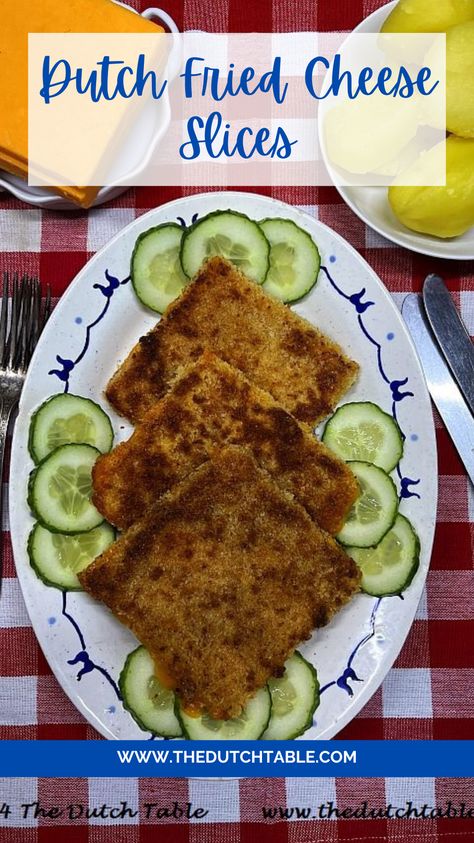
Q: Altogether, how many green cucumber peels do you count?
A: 12